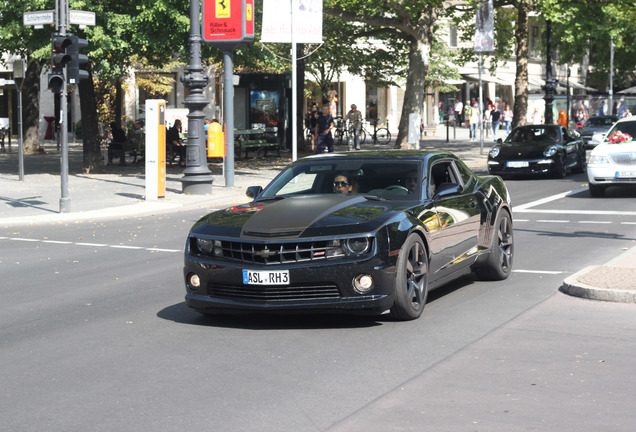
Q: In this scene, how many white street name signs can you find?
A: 2